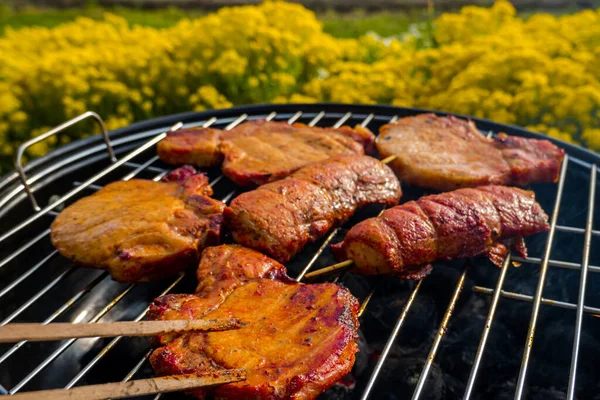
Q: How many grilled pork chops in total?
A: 4